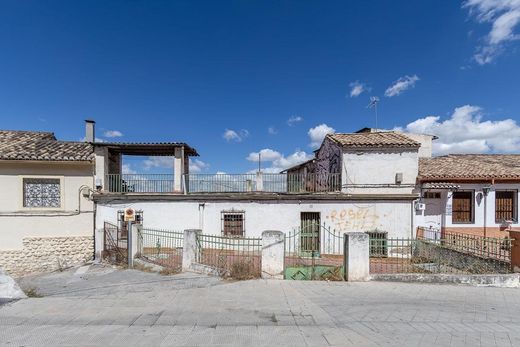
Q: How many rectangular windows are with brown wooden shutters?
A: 2